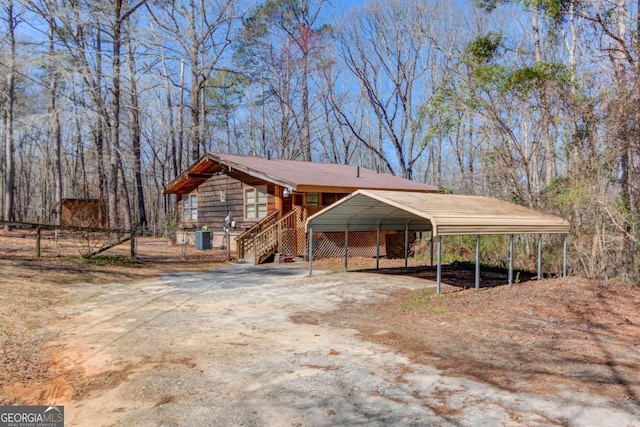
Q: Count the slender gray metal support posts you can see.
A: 10